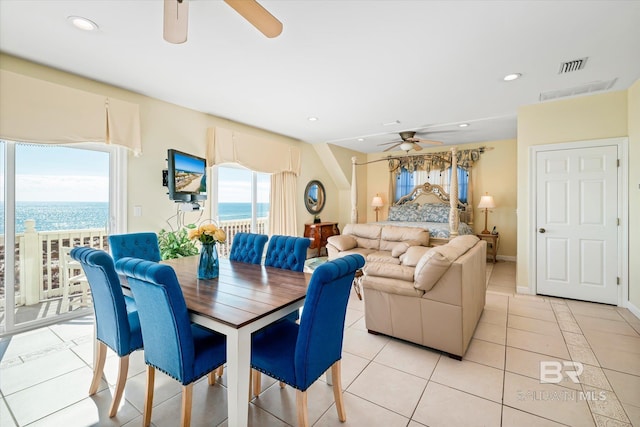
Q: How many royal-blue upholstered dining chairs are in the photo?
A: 6